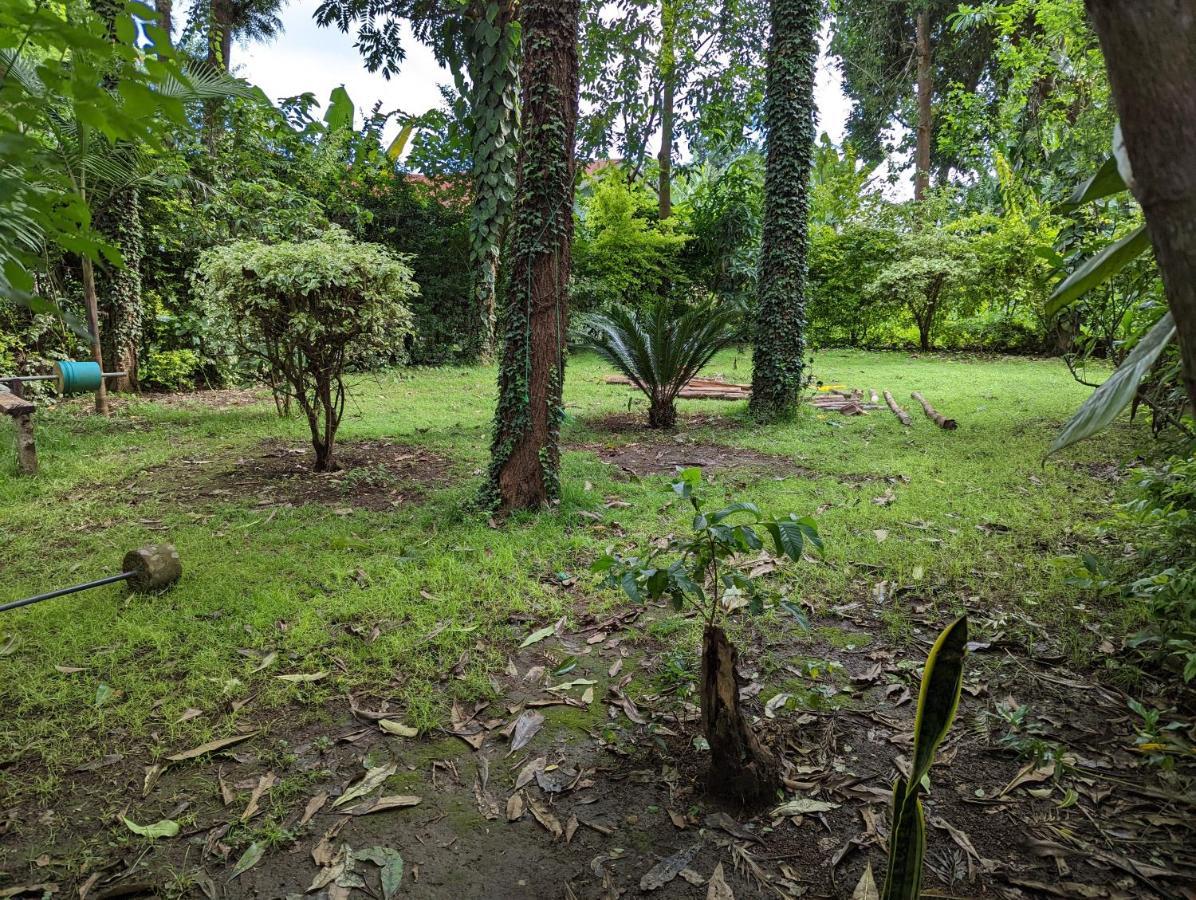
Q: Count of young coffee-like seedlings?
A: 1